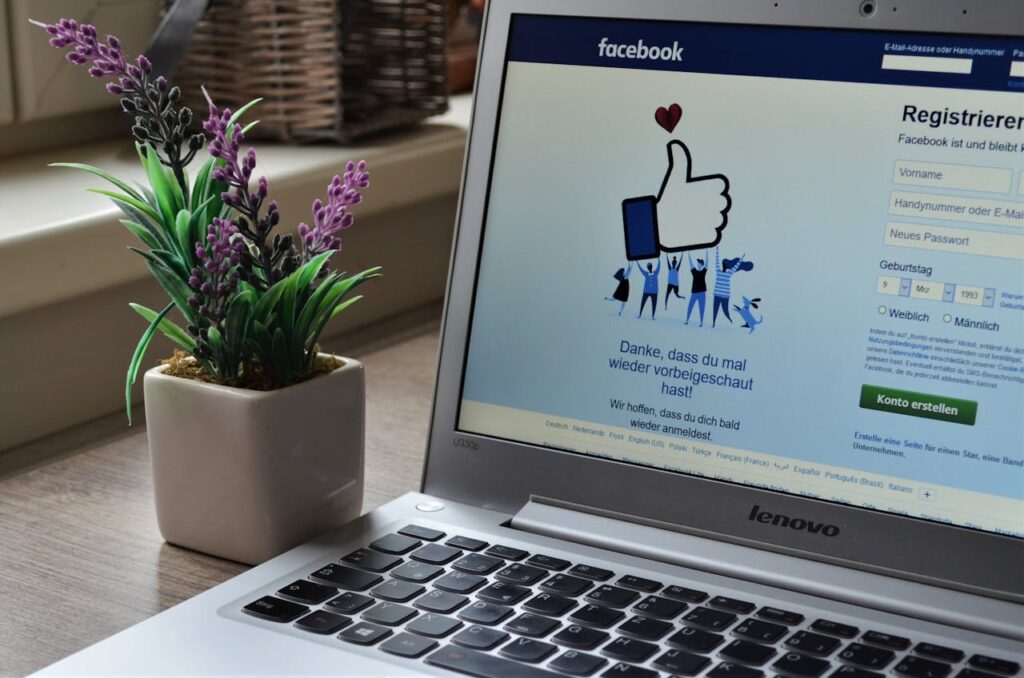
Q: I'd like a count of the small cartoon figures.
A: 6